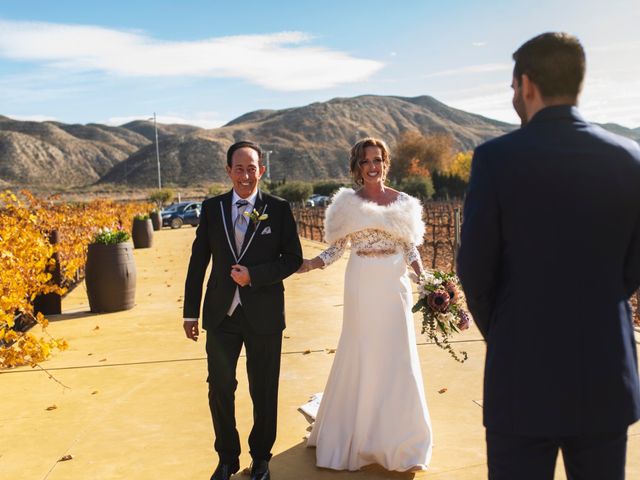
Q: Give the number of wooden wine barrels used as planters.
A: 3